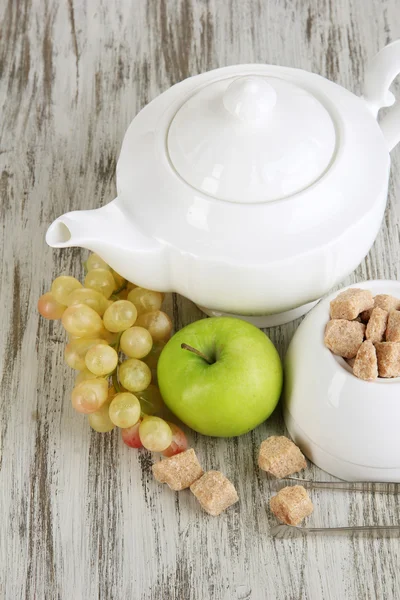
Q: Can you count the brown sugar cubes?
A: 11